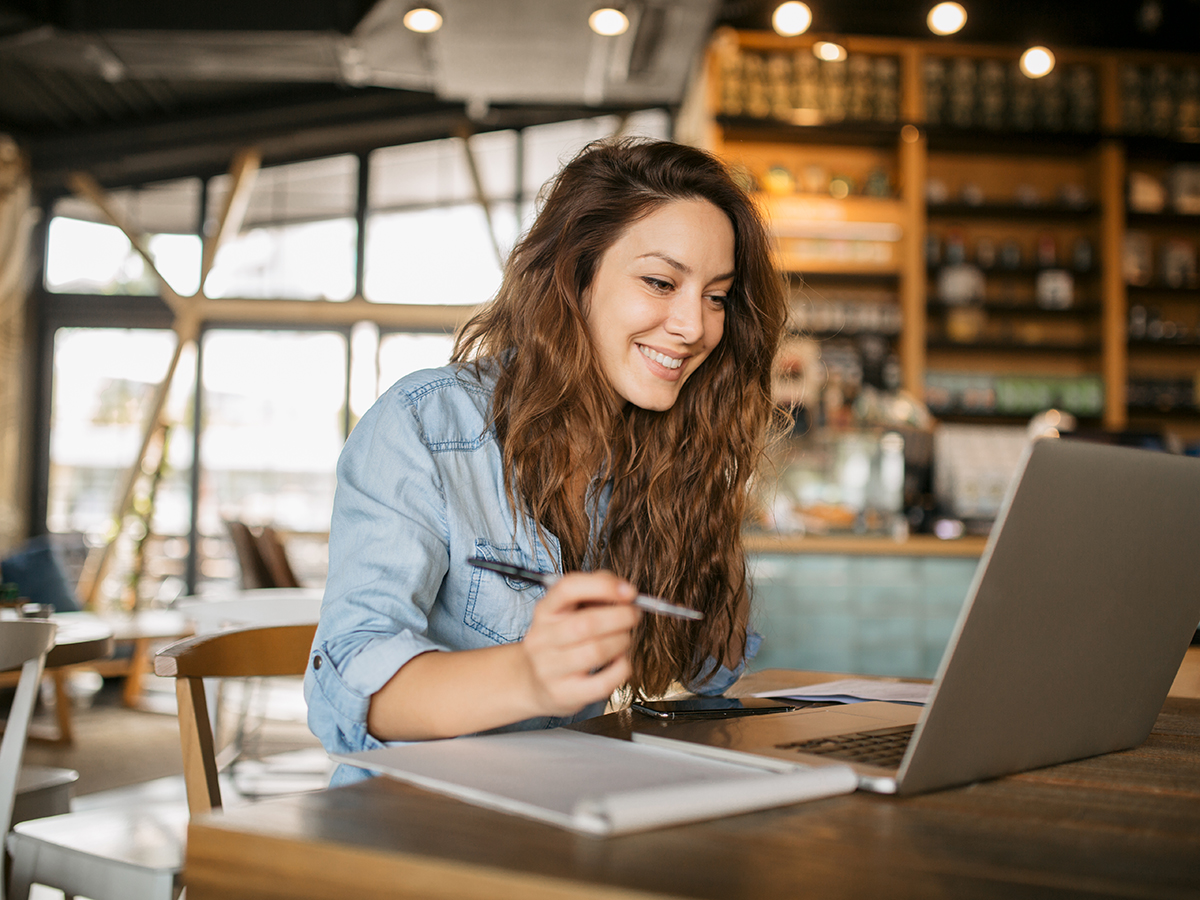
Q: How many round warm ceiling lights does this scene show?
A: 6